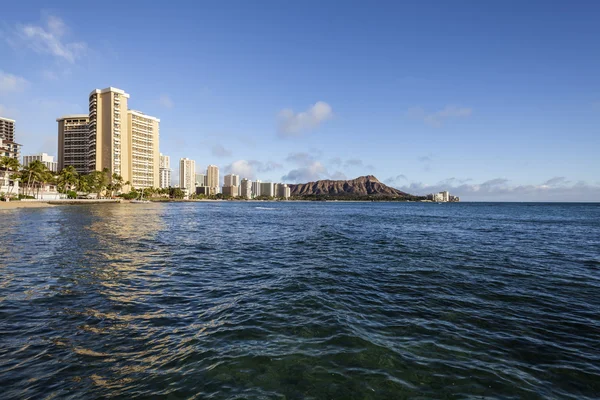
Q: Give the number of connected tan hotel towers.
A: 3